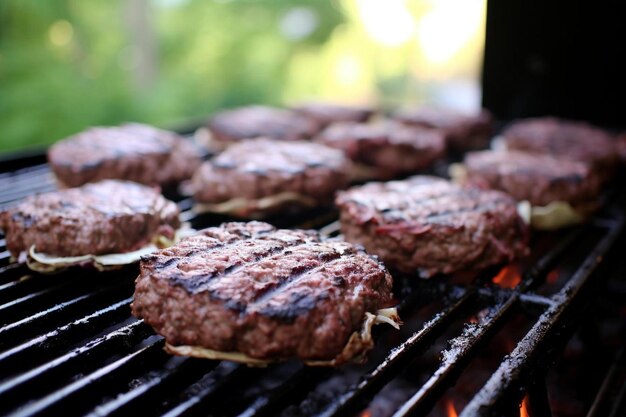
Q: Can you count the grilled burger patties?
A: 11